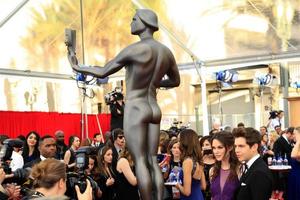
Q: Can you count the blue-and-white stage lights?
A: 4